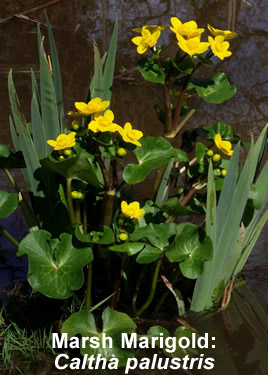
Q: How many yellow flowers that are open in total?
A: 12